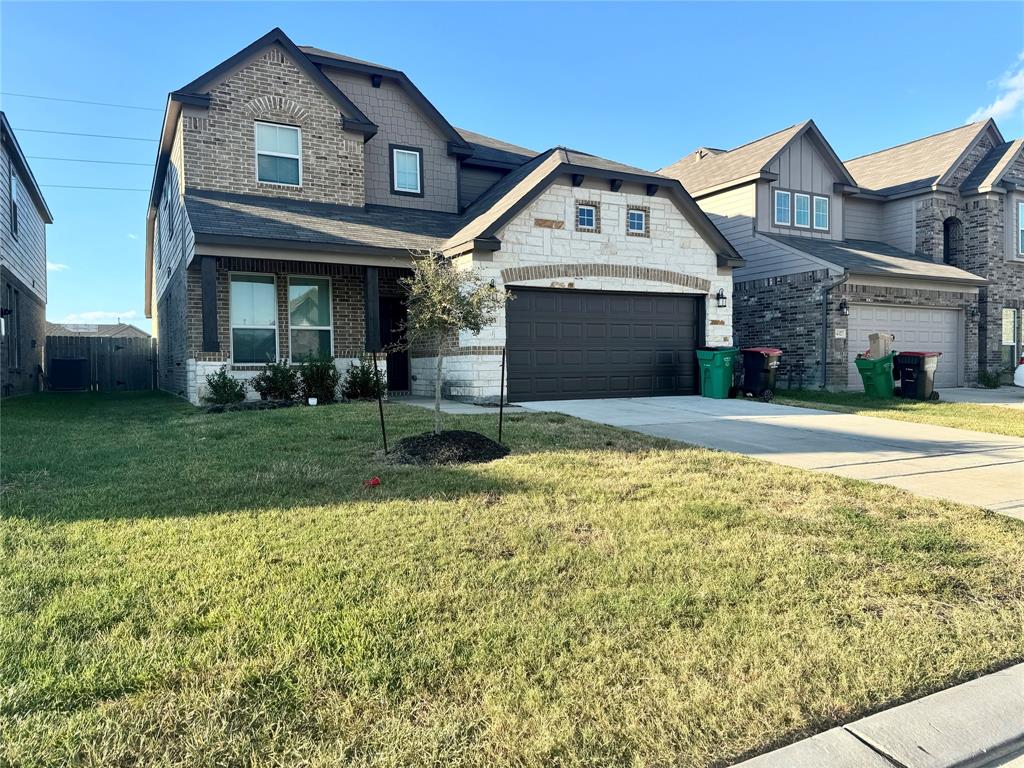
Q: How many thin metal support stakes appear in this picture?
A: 2